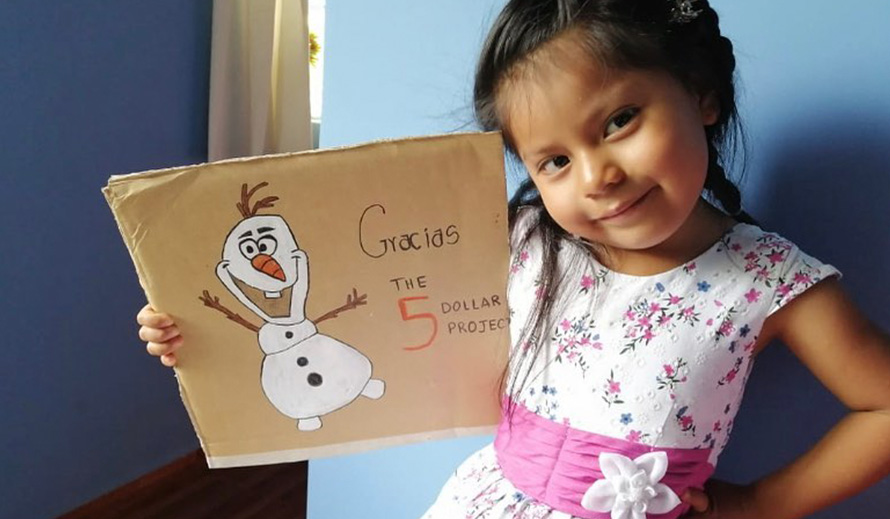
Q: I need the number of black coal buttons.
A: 3